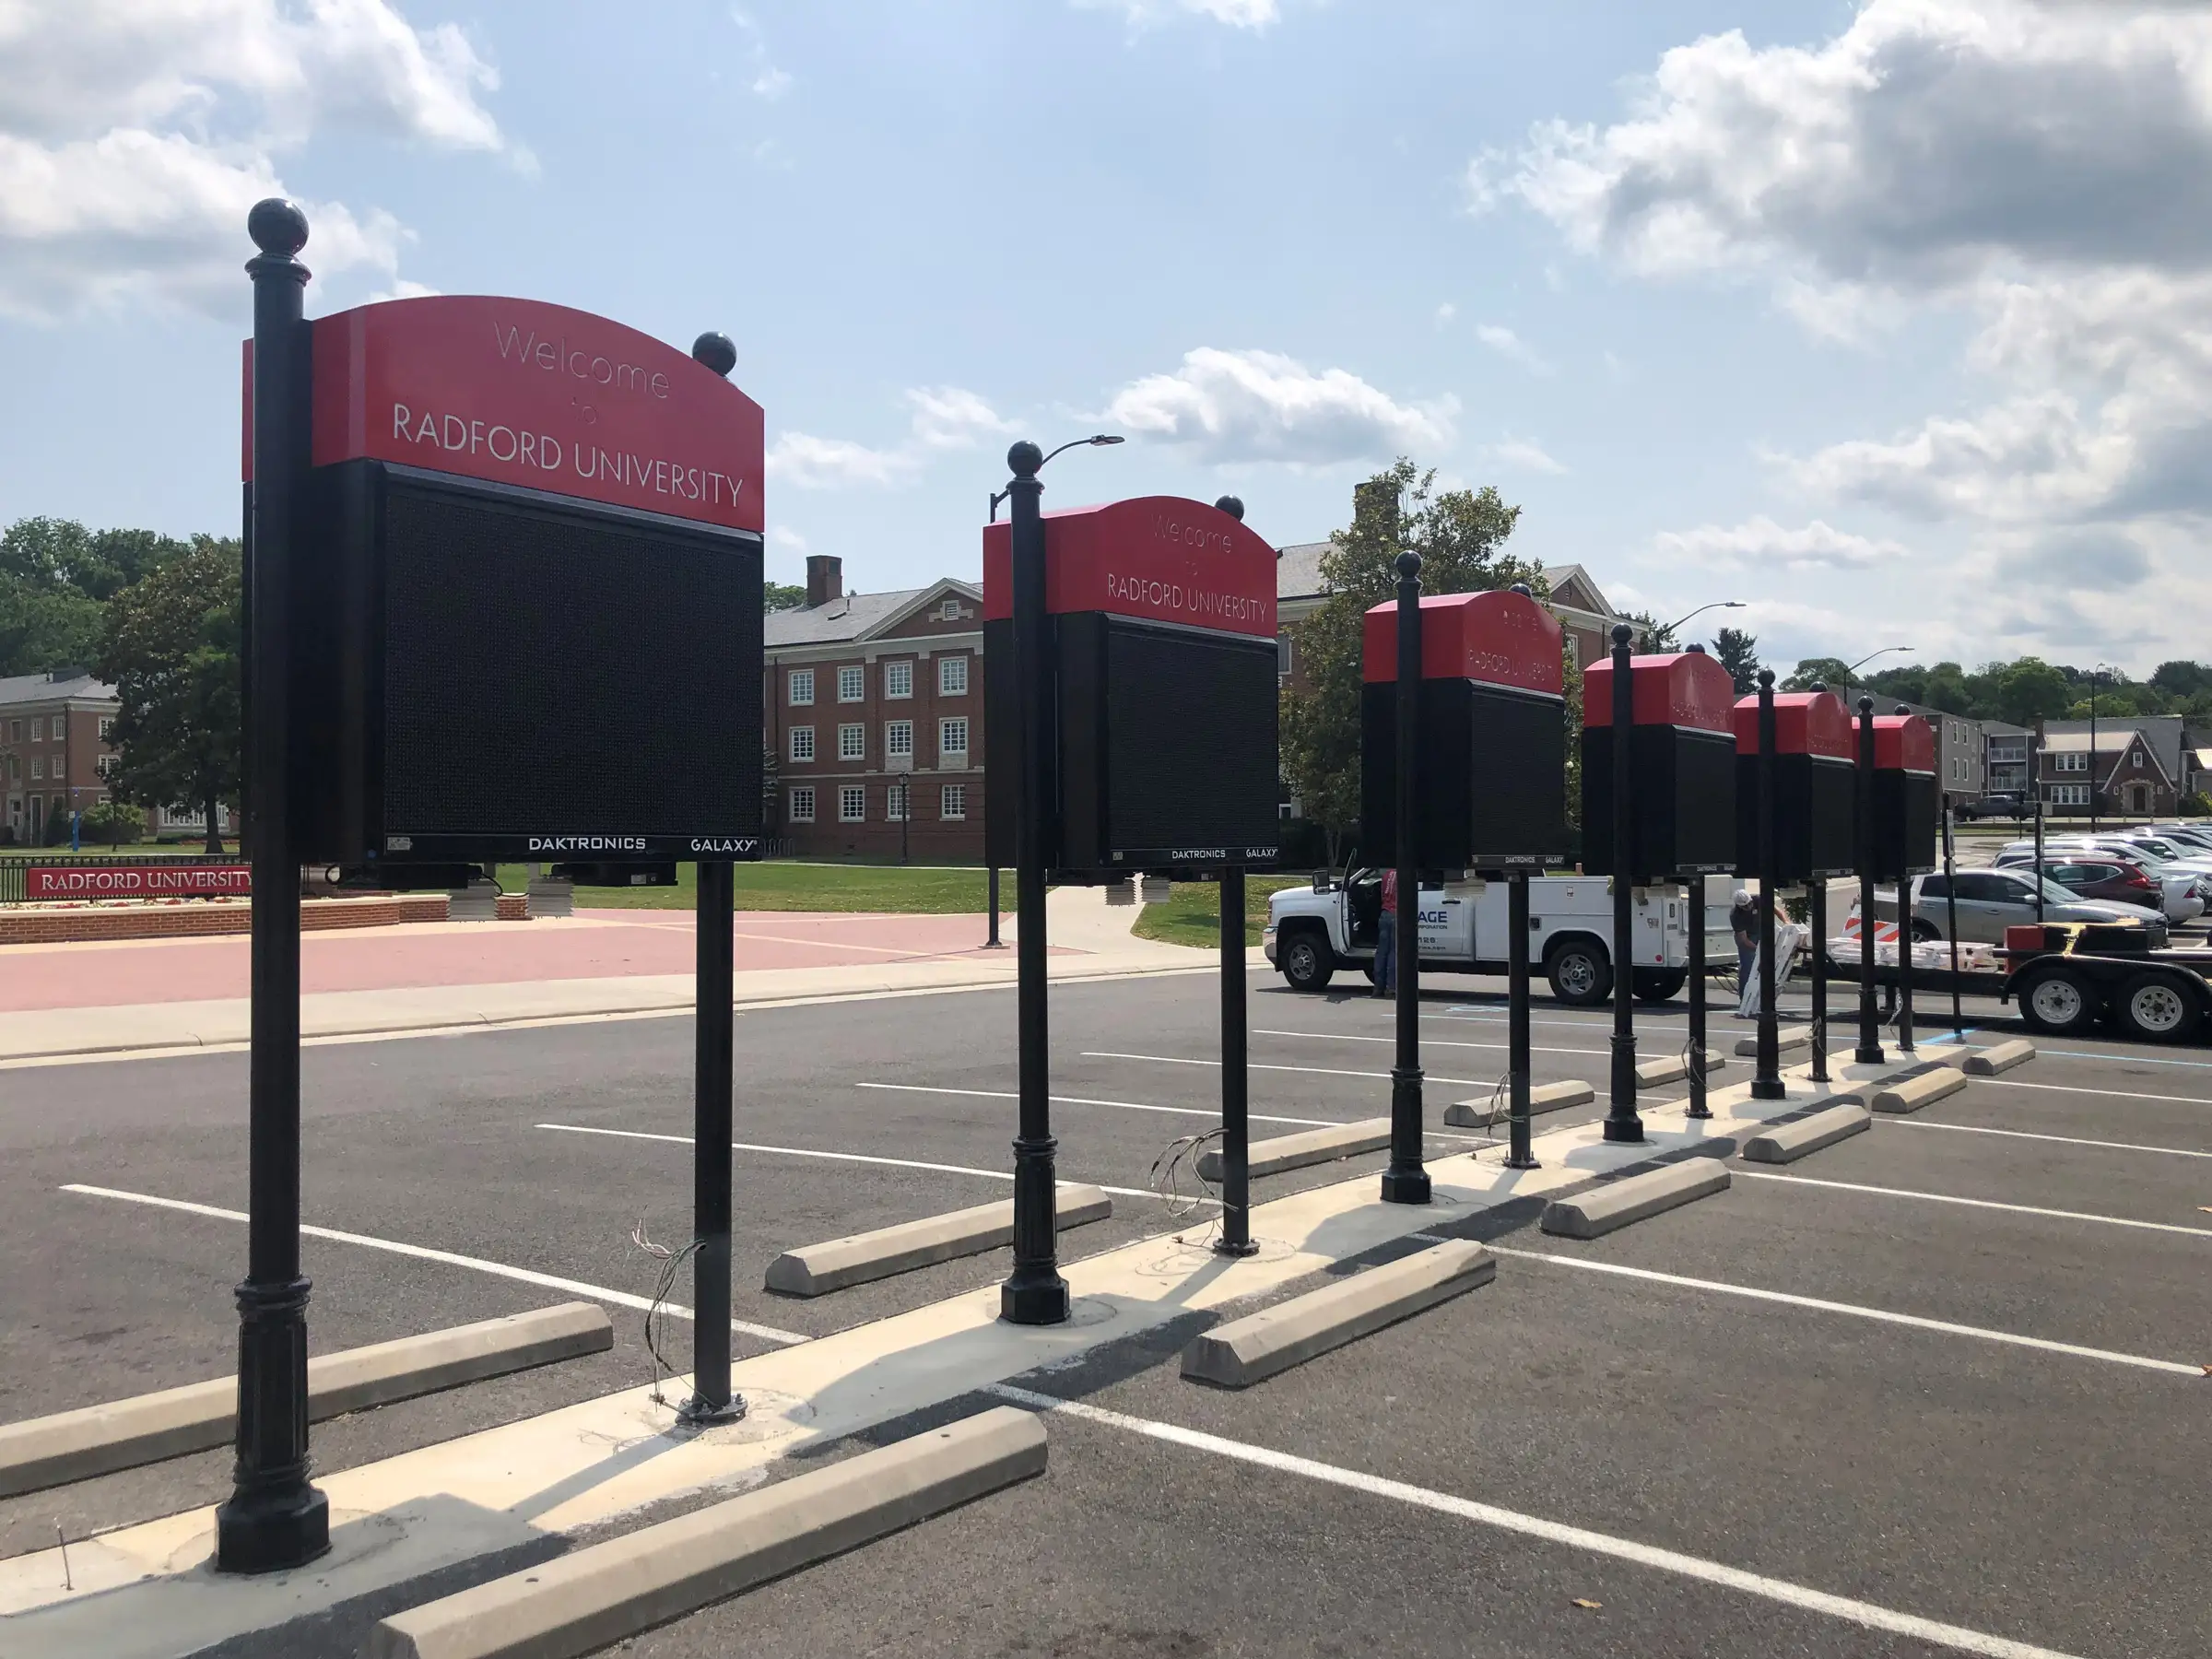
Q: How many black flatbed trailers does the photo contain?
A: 1